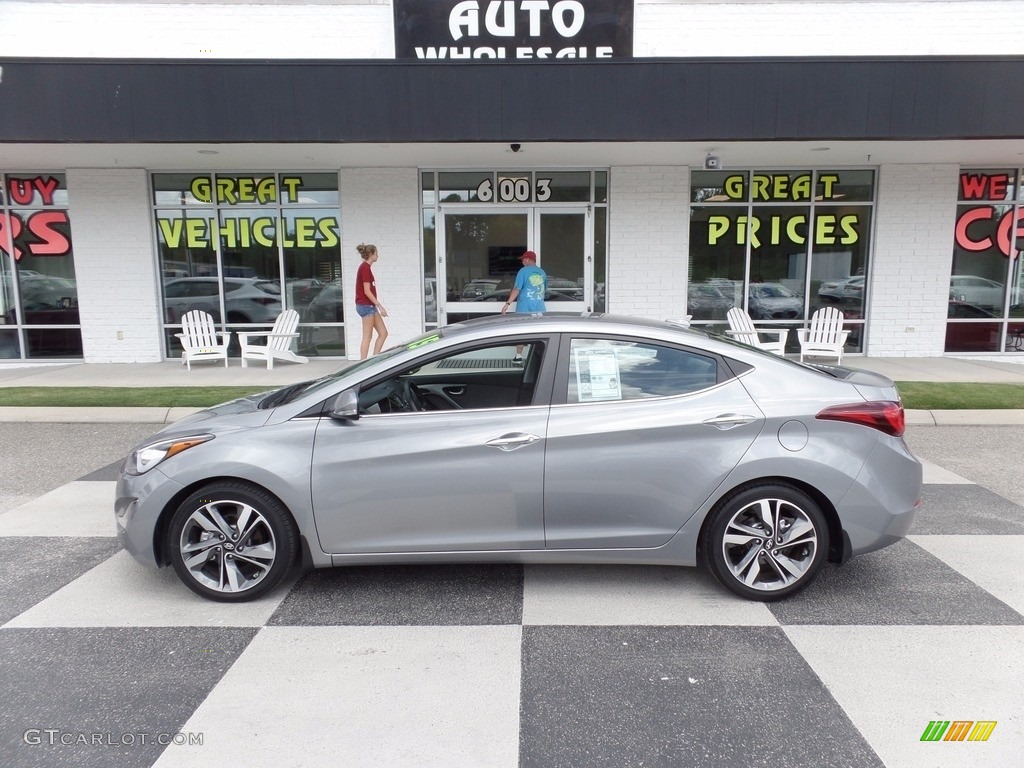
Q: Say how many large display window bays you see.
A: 4